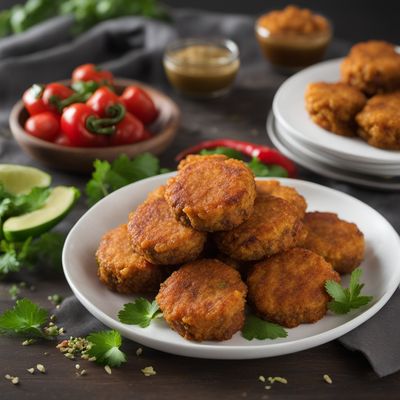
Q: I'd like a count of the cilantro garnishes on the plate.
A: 3